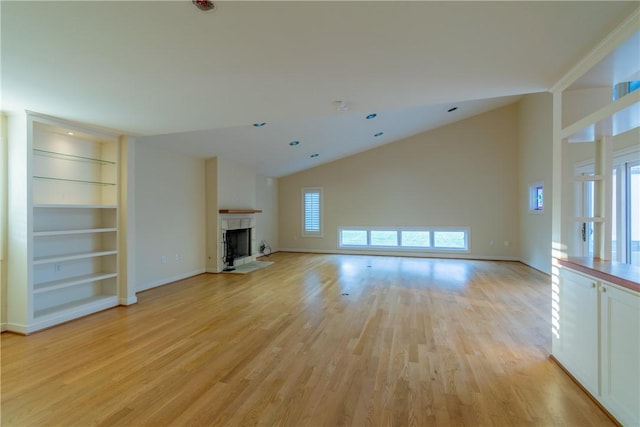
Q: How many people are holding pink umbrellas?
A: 0